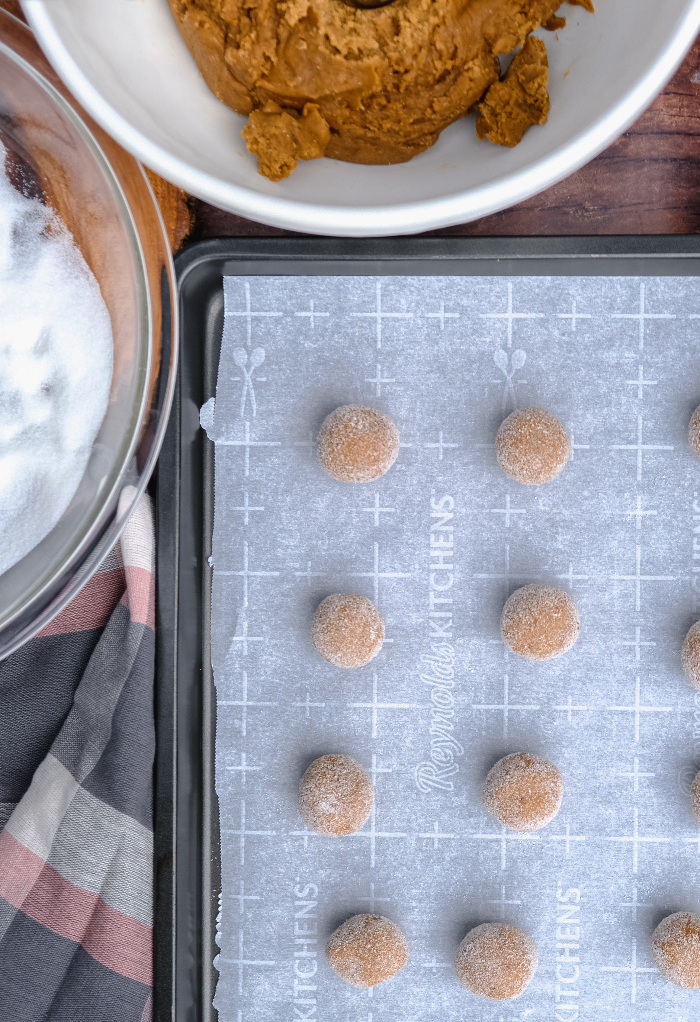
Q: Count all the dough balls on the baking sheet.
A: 12